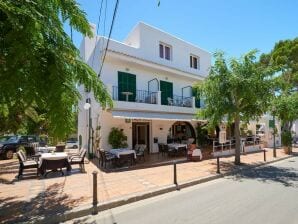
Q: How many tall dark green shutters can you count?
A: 3